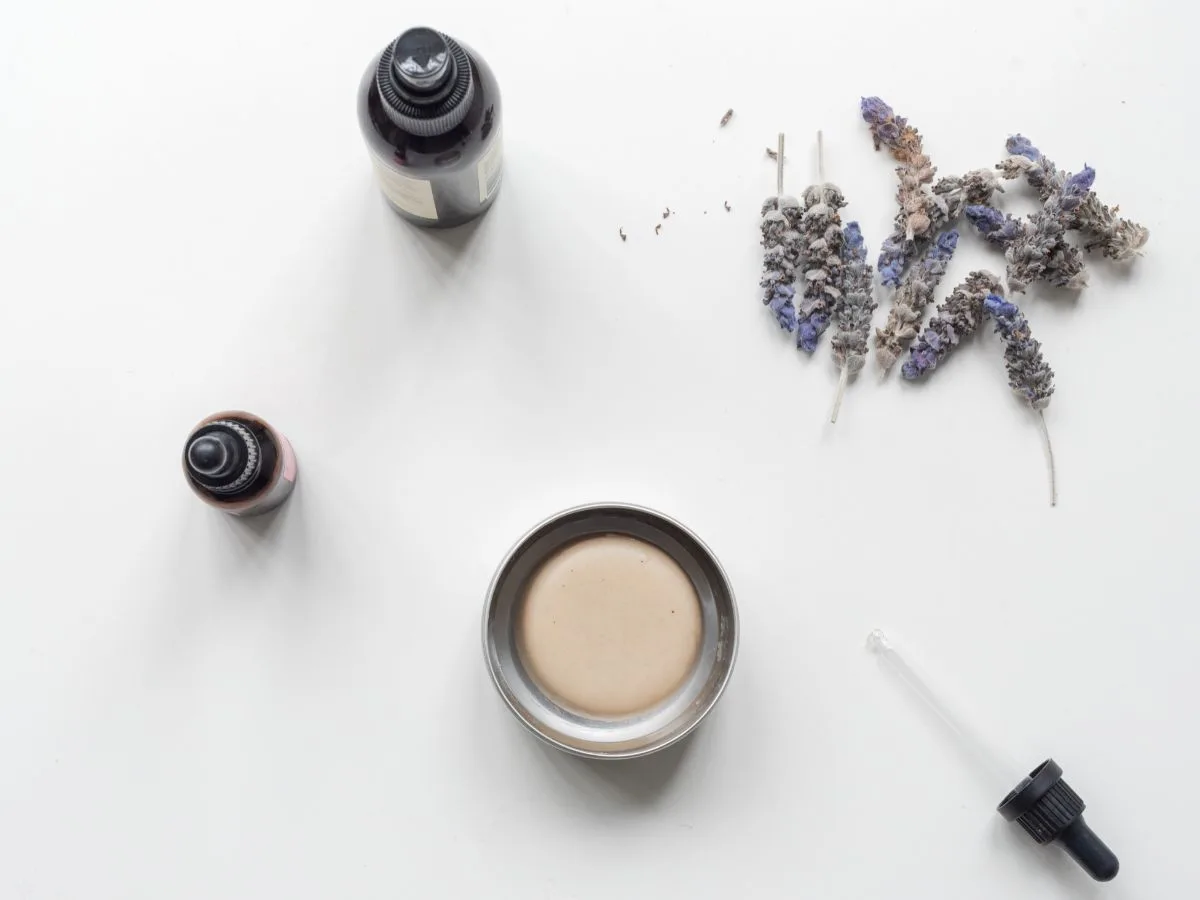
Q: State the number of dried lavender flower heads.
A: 11